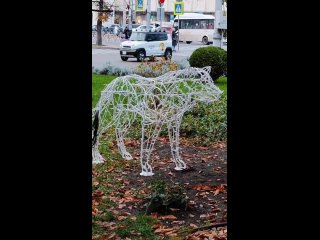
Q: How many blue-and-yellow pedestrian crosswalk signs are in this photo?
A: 2